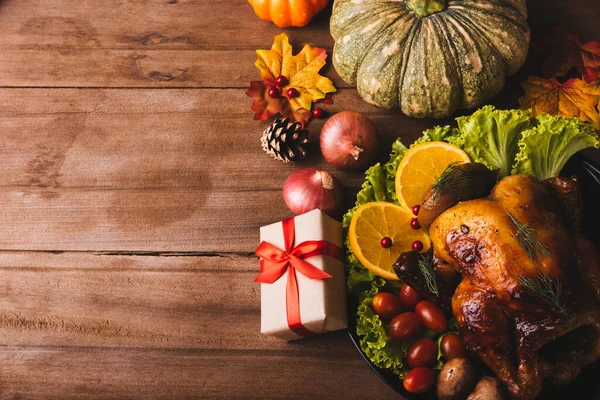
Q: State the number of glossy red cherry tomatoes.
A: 7